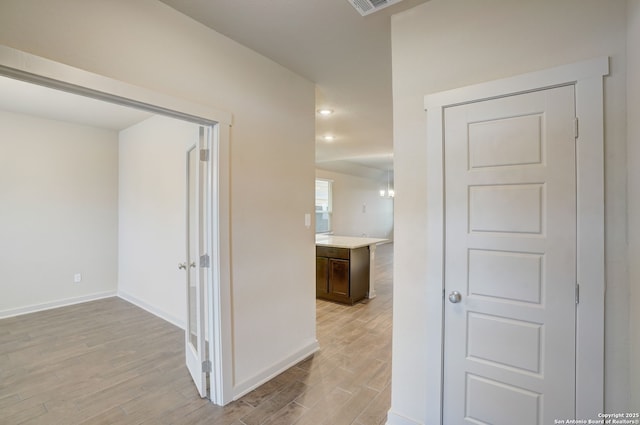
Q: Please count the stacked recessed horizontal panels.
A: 5